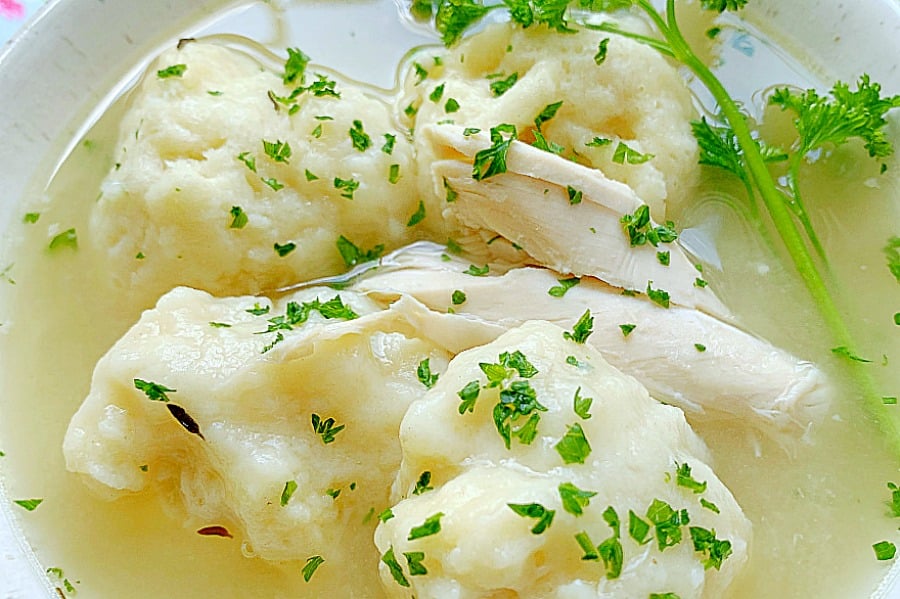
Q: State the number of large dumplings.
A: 4